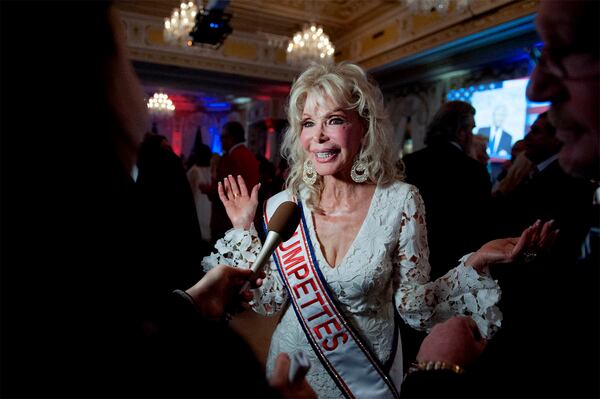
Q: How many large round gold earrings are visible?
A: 2